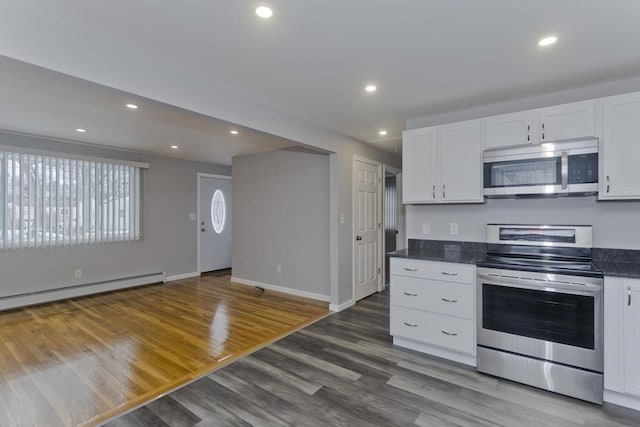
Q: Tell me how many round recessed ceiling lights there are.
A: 8